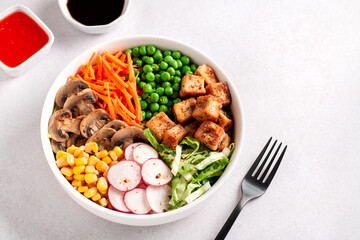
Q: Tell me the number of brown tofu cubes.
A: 11